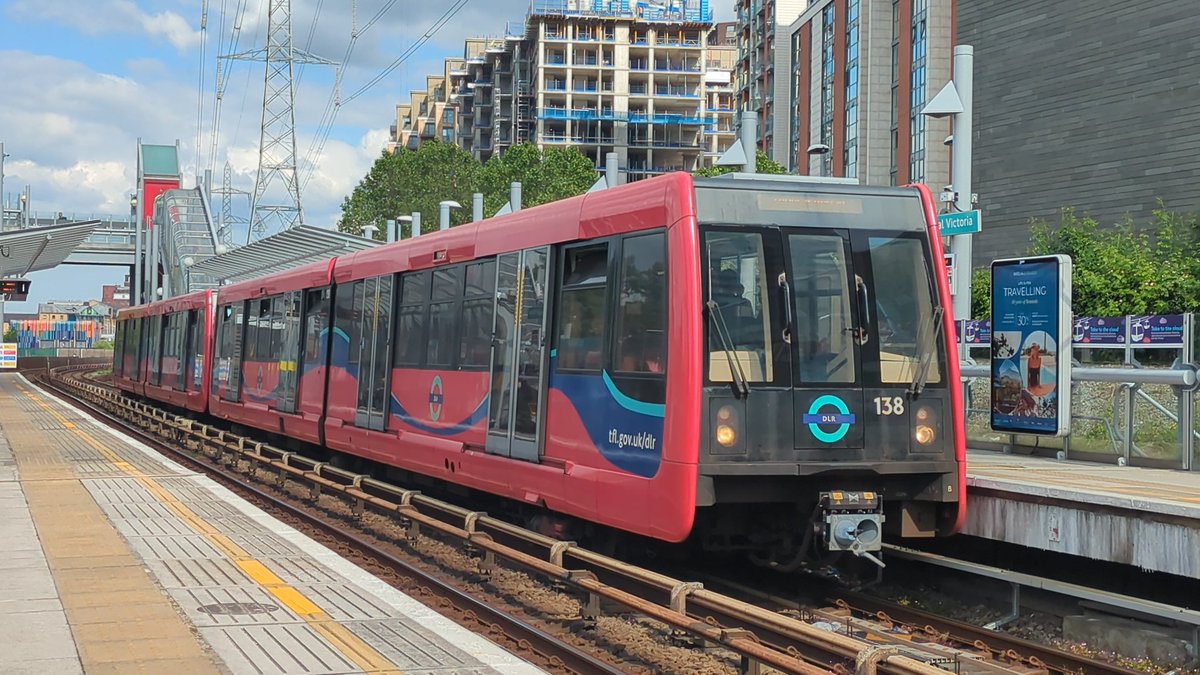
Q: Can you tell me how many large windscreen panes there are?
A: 3